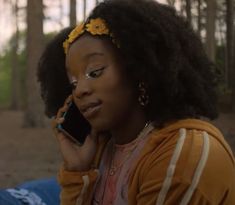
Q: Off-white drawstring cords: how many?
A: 0